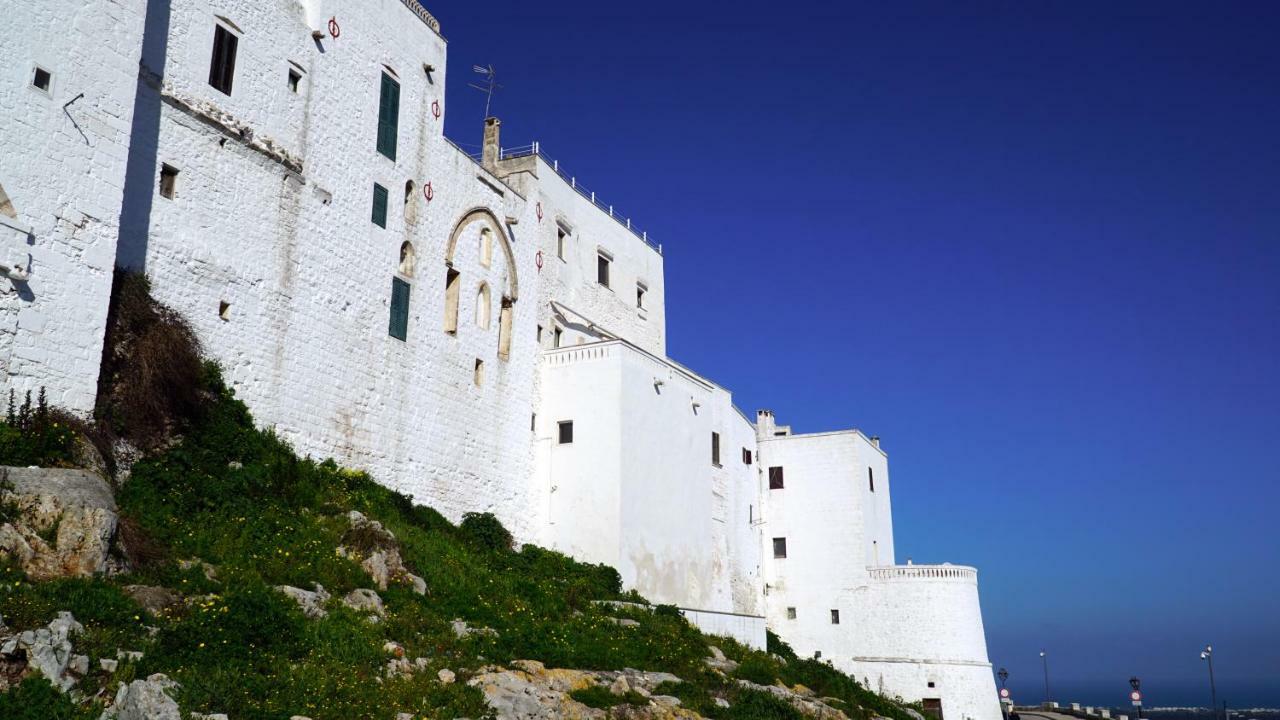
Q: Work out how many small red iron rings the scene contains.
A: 5